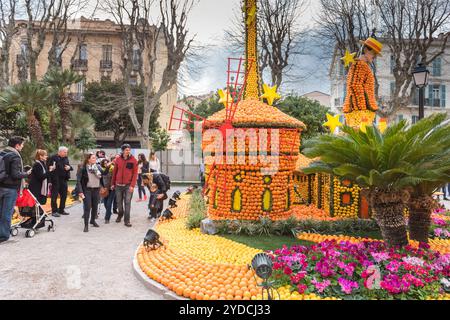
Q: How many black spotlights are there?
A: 5